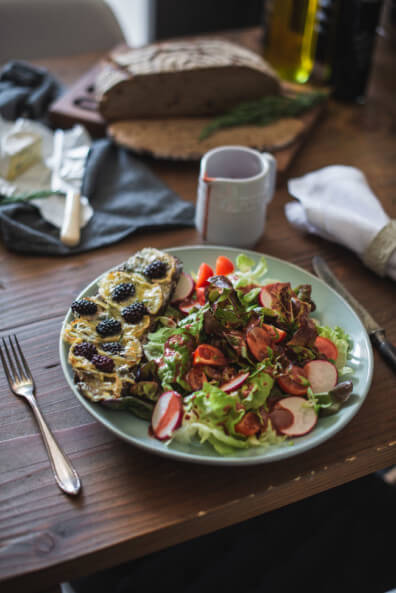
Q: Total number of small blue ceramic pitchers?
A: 0